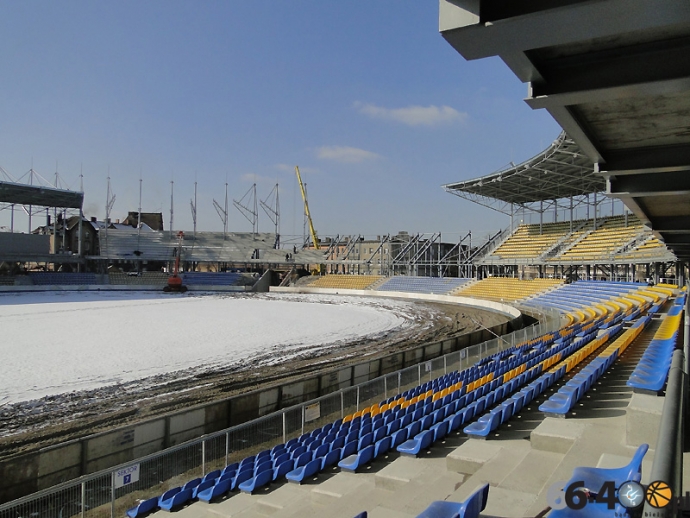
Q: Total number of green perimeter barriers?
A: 0